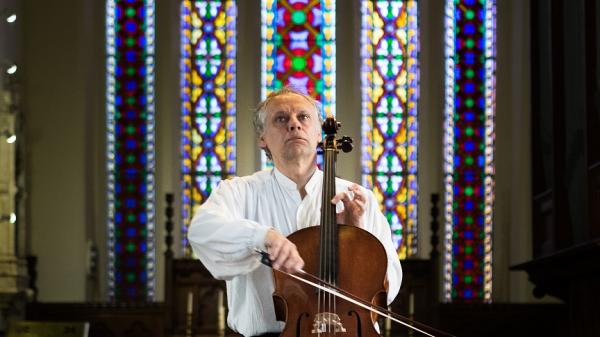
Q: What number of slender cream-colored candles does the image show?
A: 4